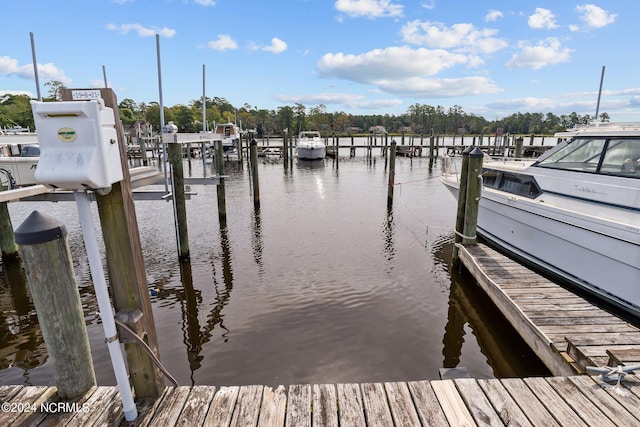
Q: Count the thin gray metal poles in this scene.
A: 5